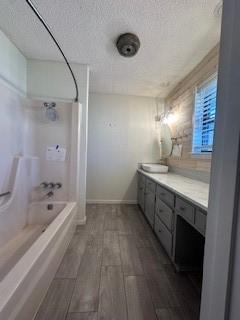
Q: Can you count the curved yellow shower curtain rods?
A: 0